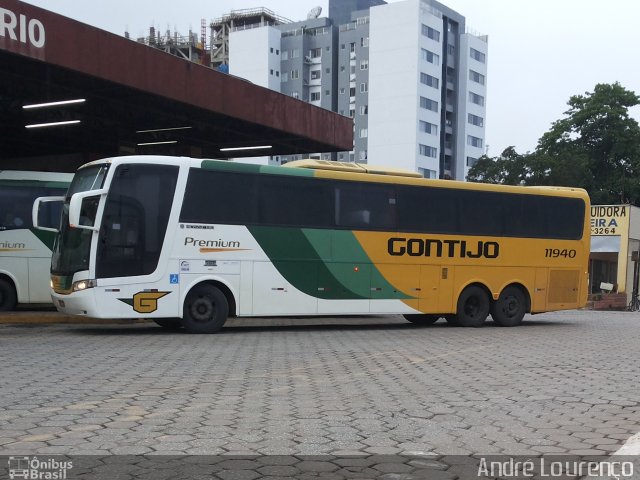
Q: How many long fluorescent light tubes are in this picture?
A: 5